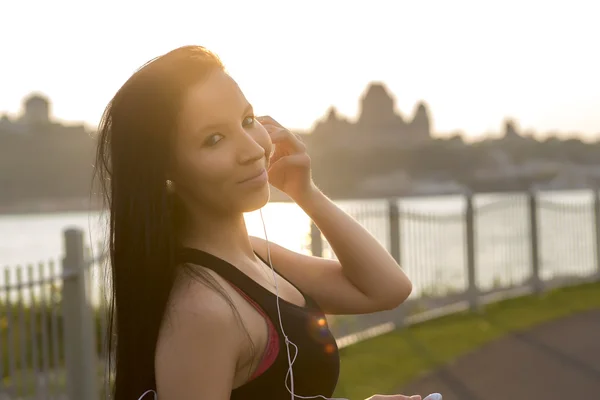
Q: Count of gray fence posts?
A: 6